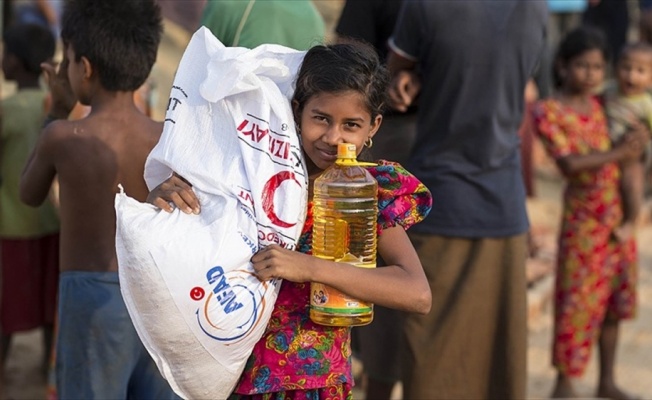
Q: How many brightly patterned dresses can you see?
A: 2